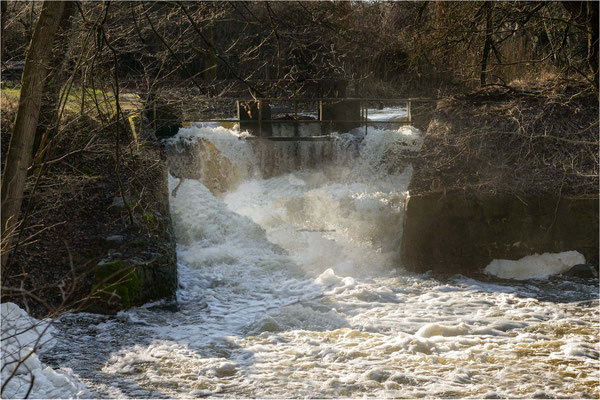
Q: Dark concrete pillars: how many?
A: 2